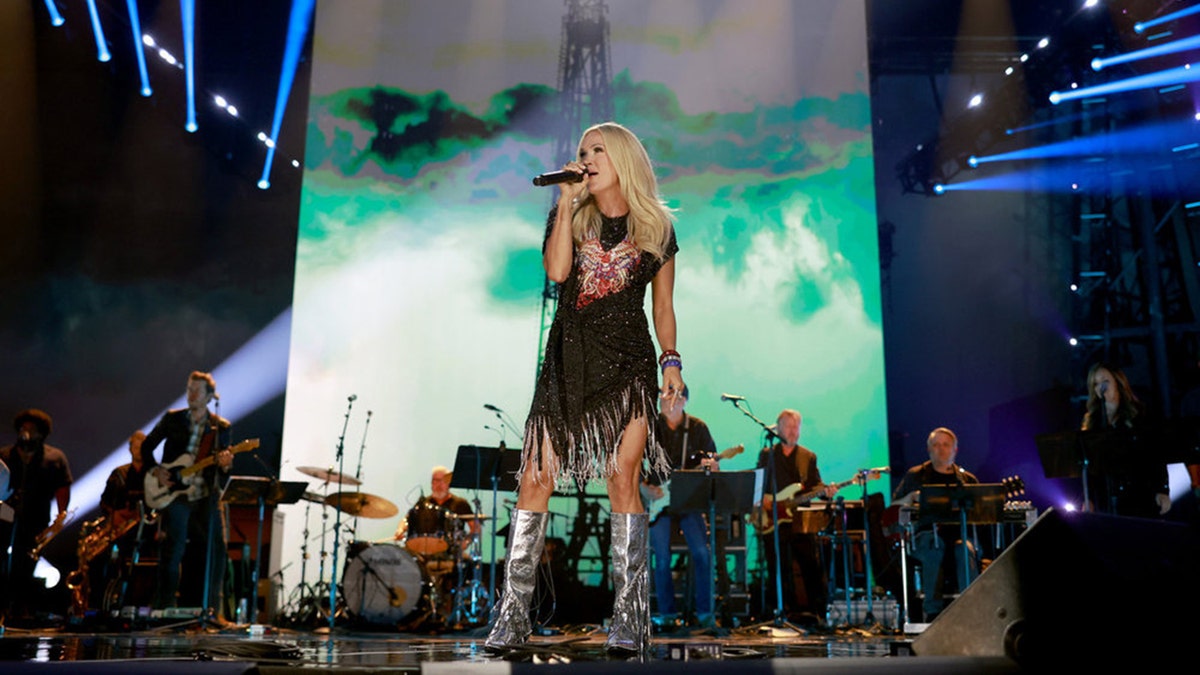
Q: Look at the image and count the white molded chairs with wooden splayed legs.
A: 0